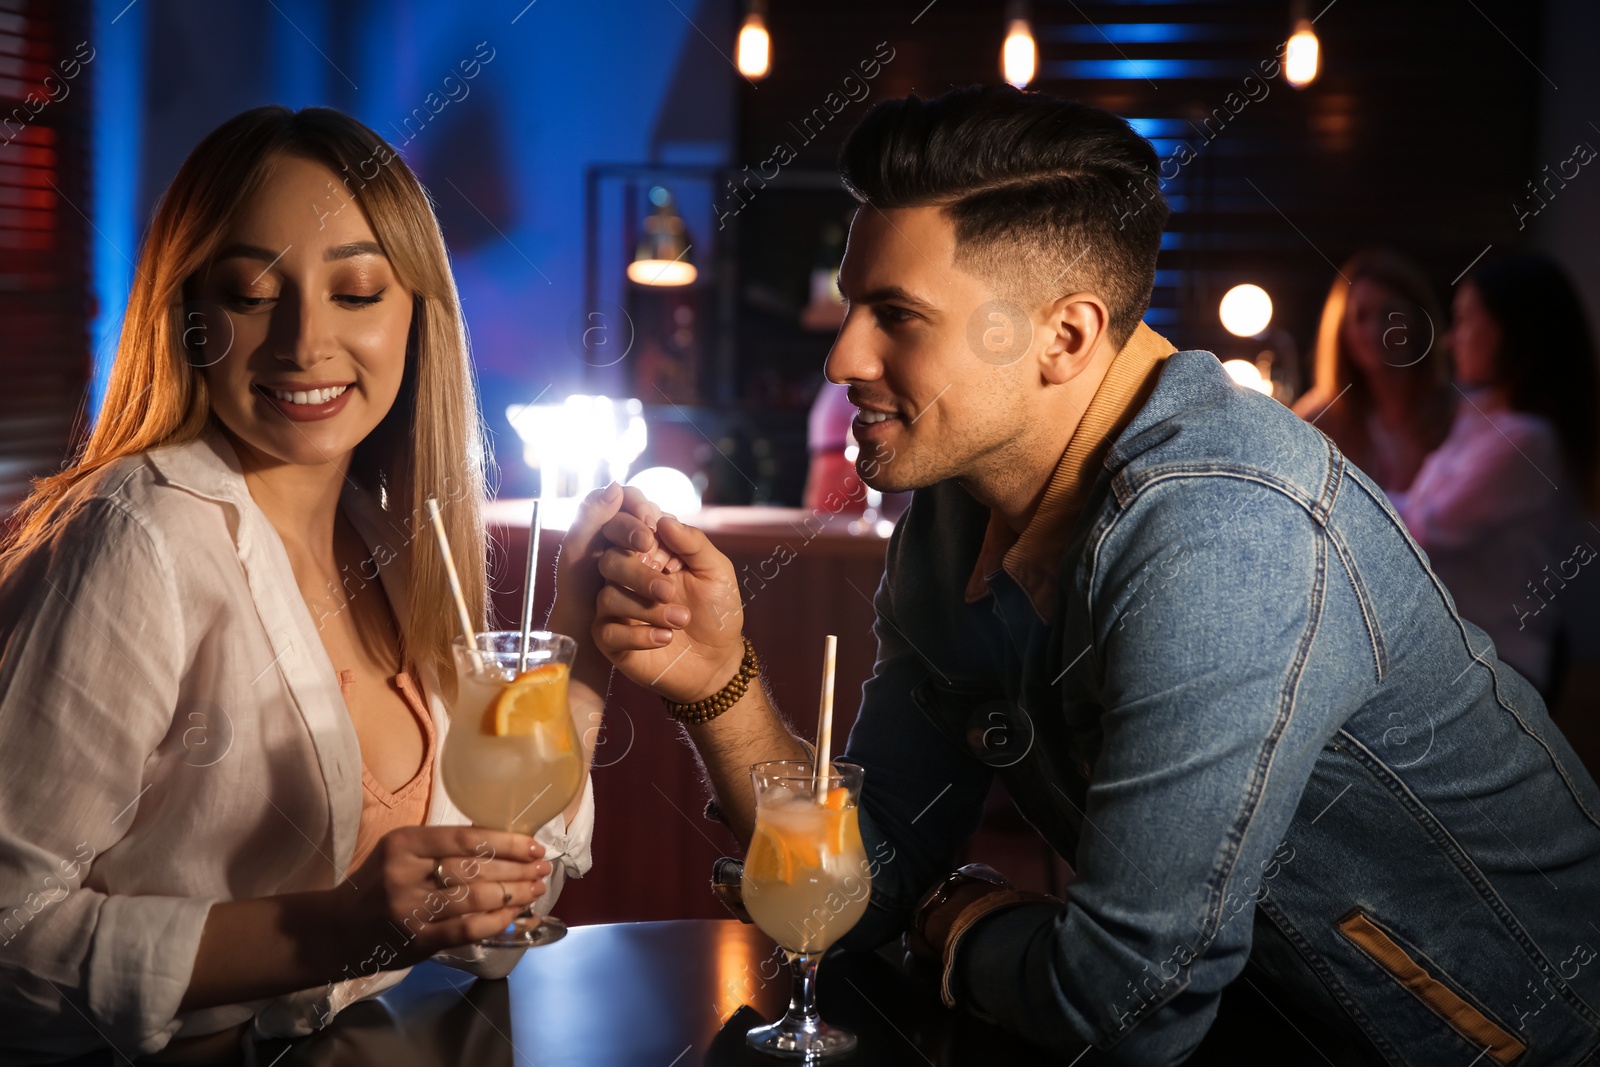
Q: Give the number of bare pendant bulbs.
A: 3